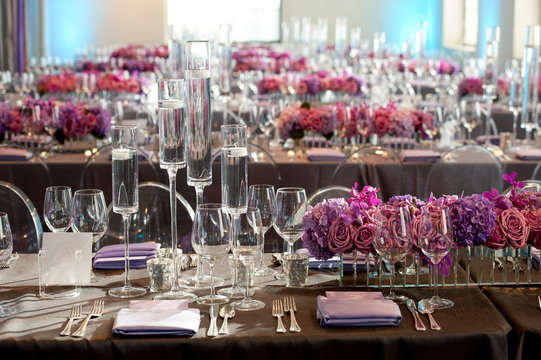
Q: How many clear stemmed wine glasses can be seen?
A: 9